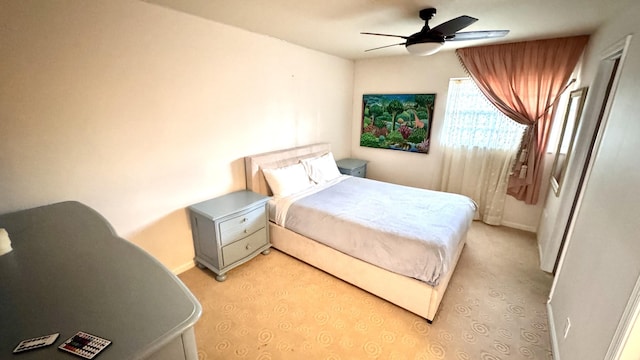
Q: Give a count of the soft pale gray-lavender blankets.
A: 1